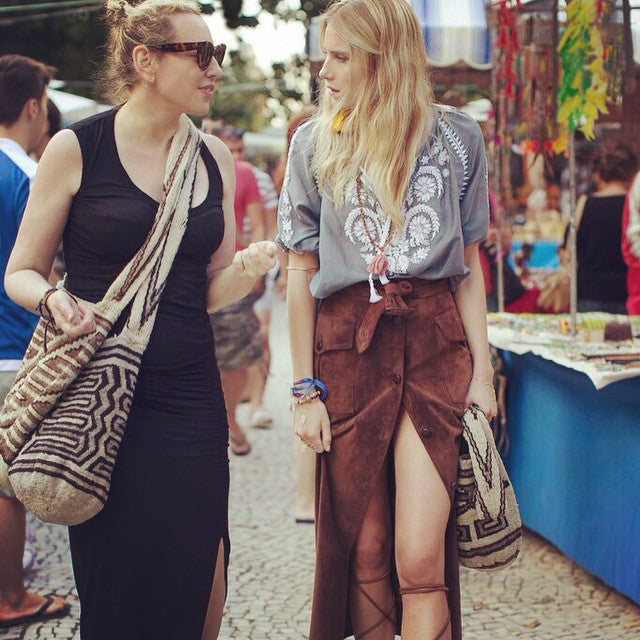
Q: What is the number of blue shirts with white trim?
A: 1